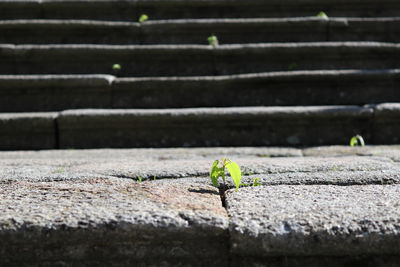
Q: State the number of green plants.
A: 6